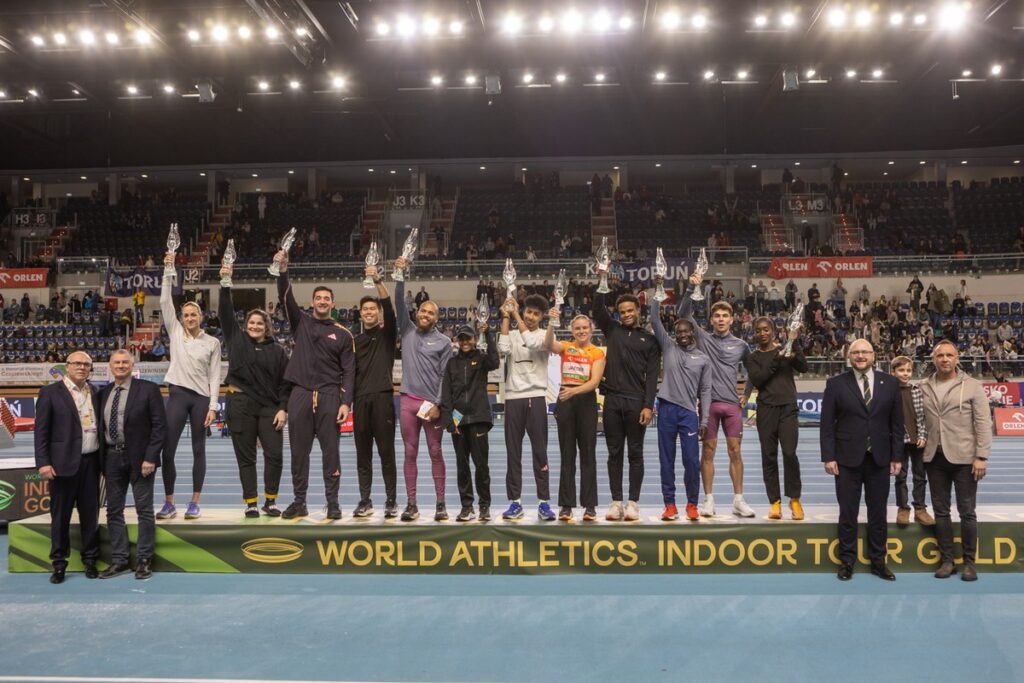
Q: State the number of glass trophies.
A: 12